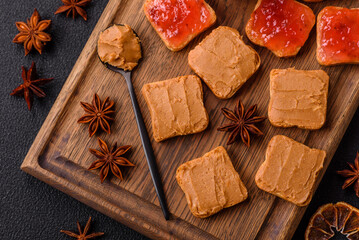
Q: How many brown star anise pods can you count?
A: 8